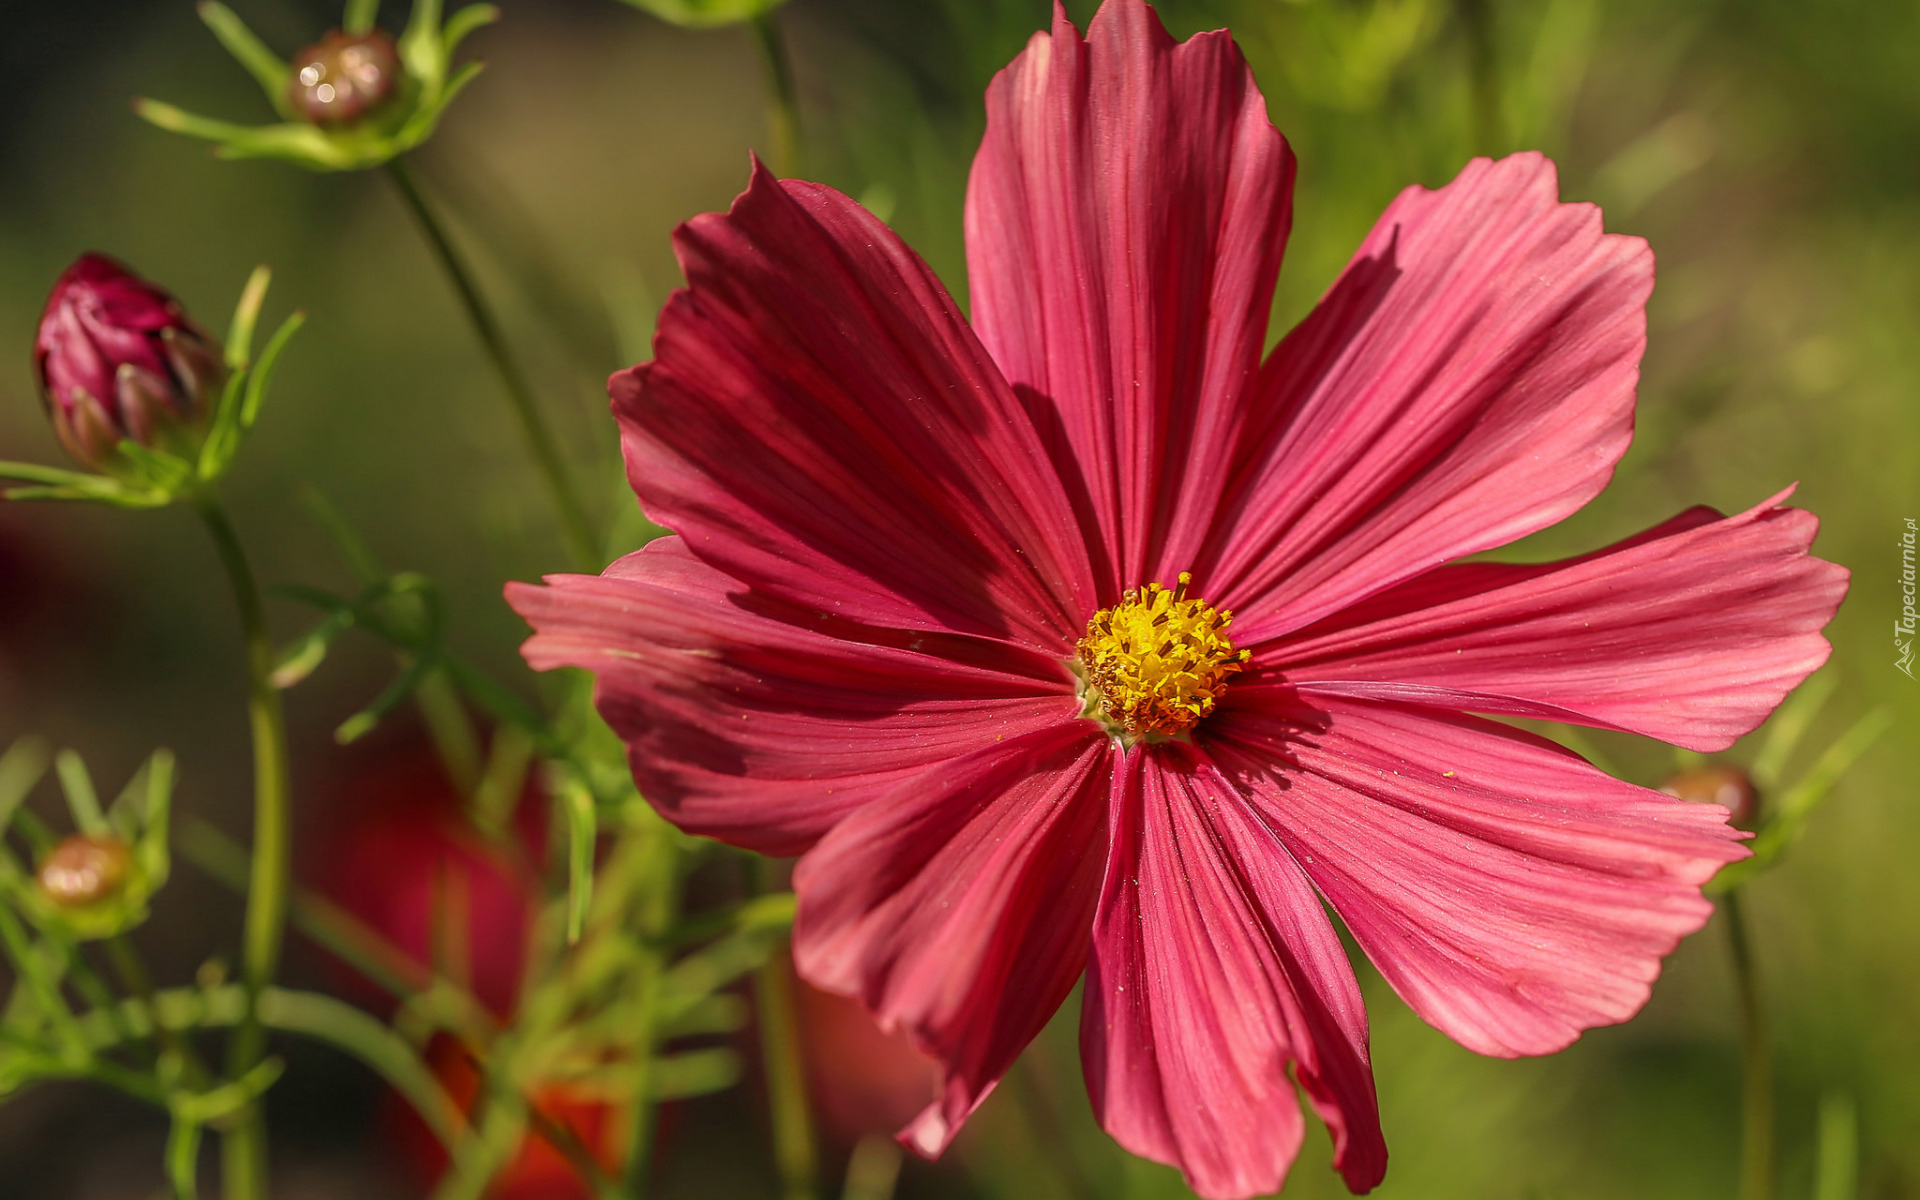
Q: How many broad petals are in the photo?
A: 8